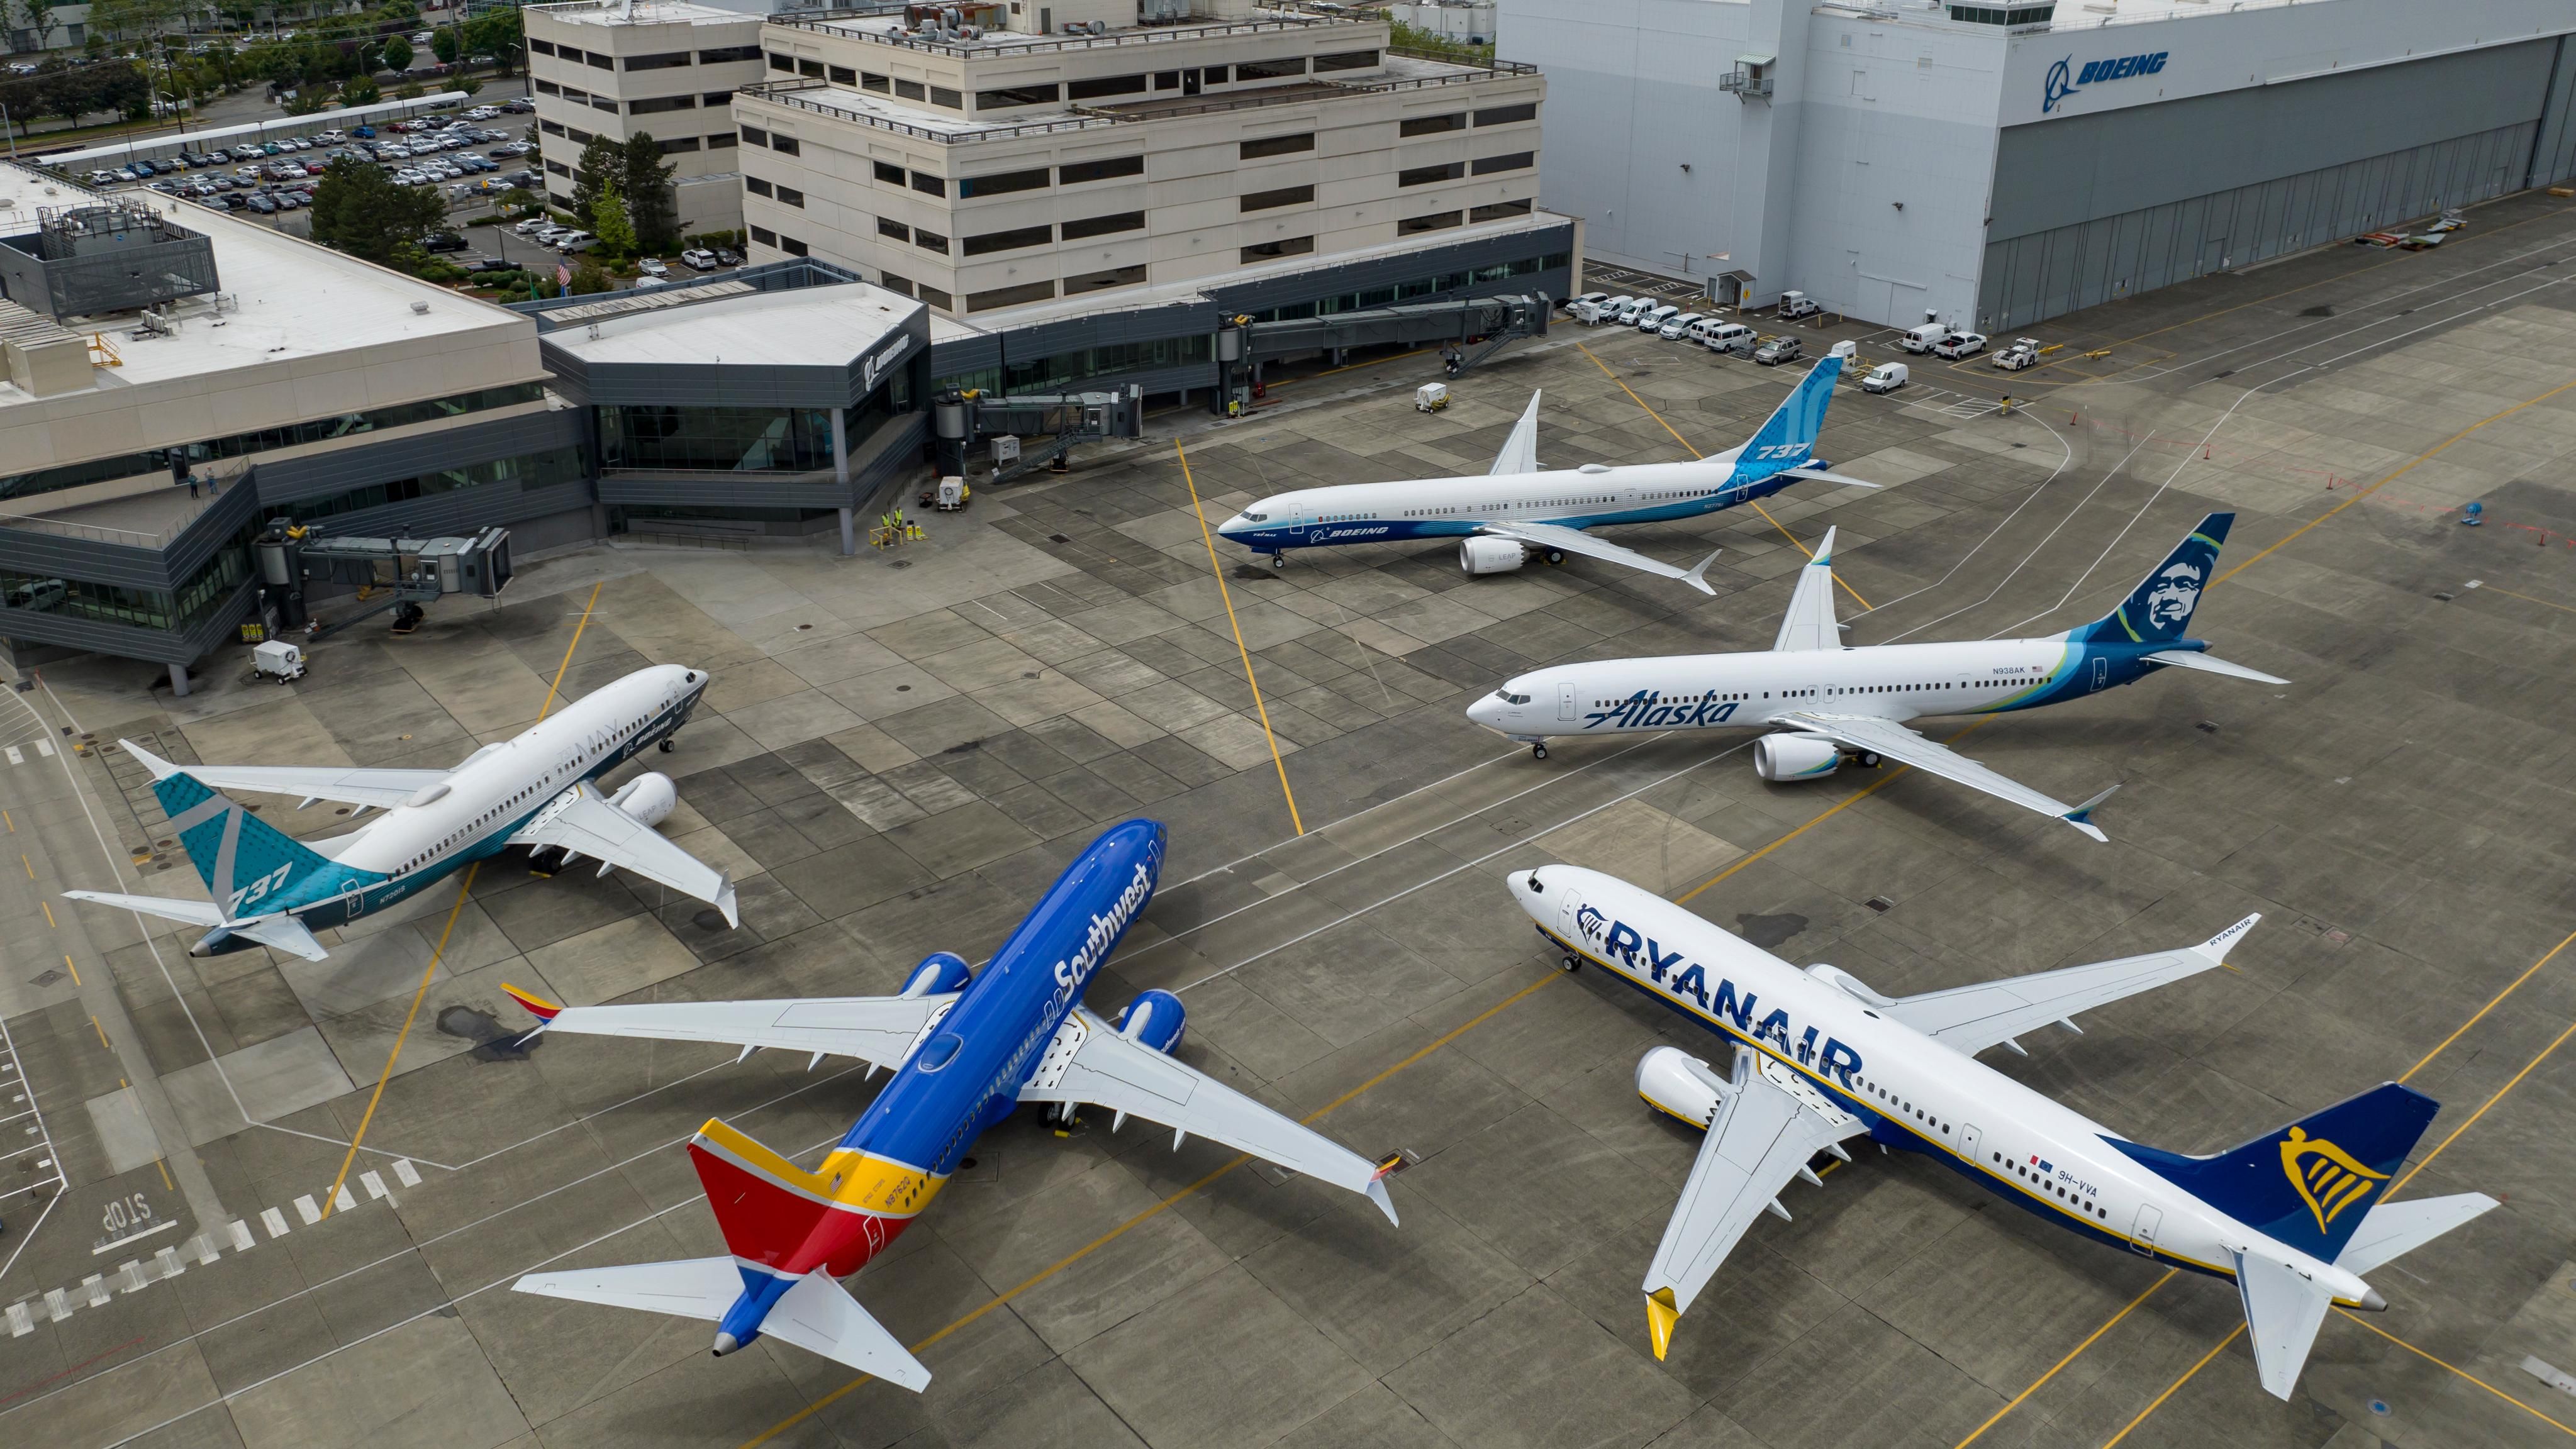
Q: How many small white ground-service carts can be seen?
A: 3